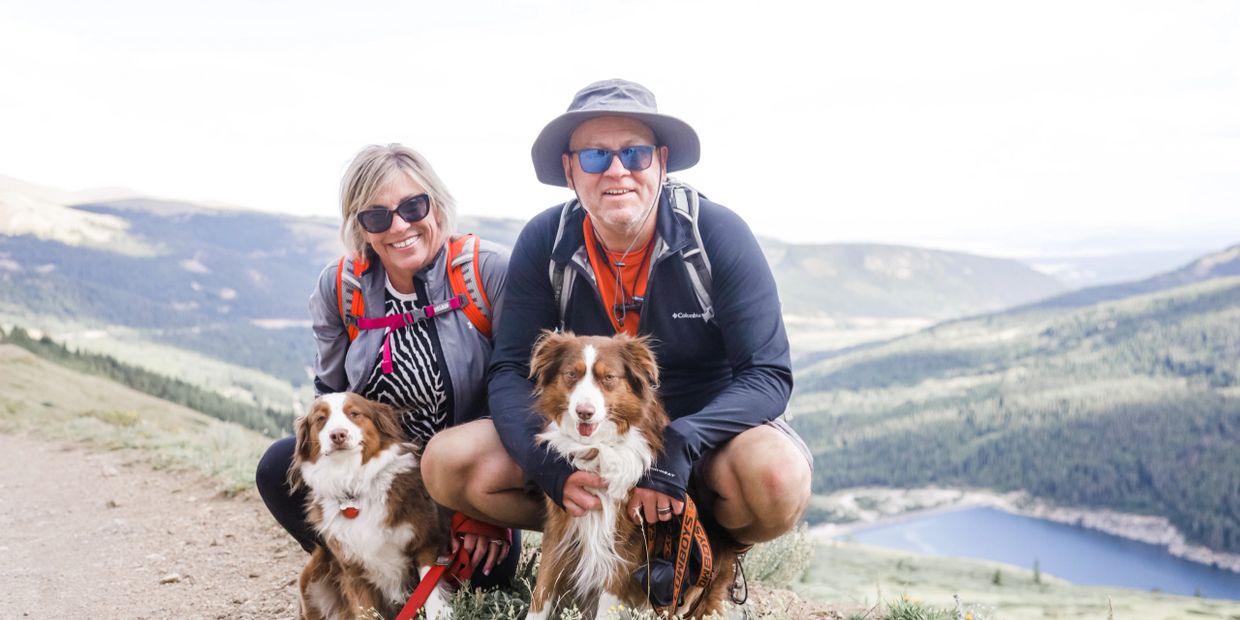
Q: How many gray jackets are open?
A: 1